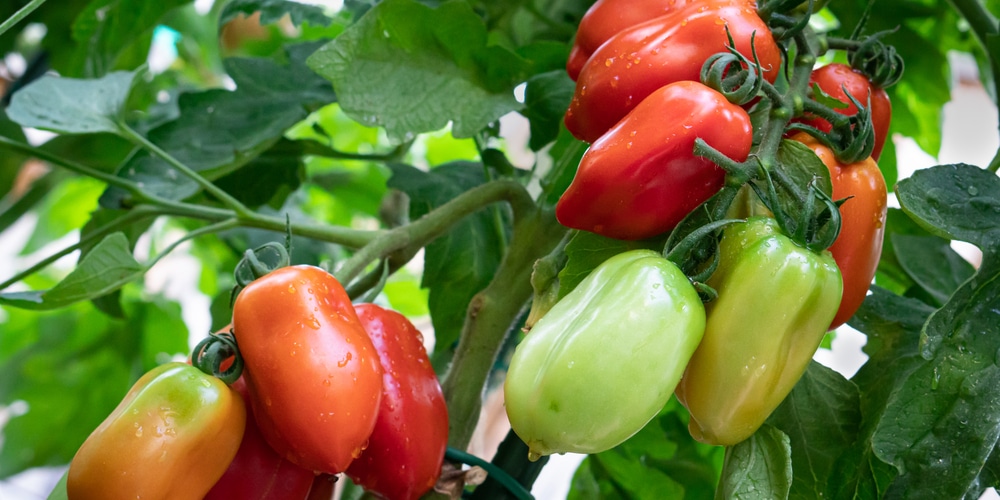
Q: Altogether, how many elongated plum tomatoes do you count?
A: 11